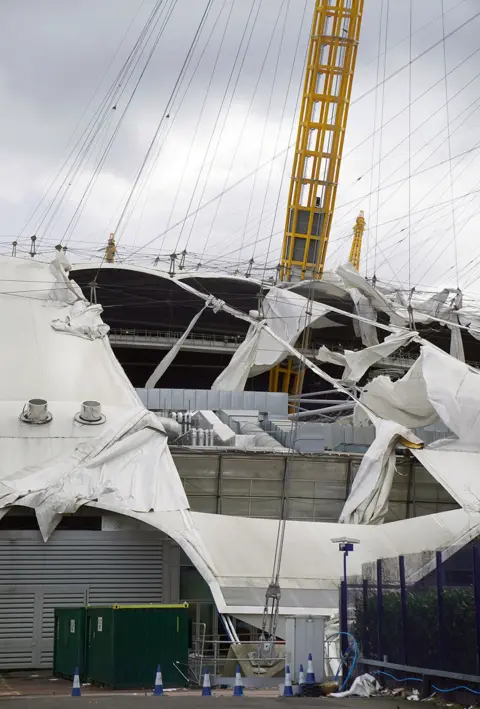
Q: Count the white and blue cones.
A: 7